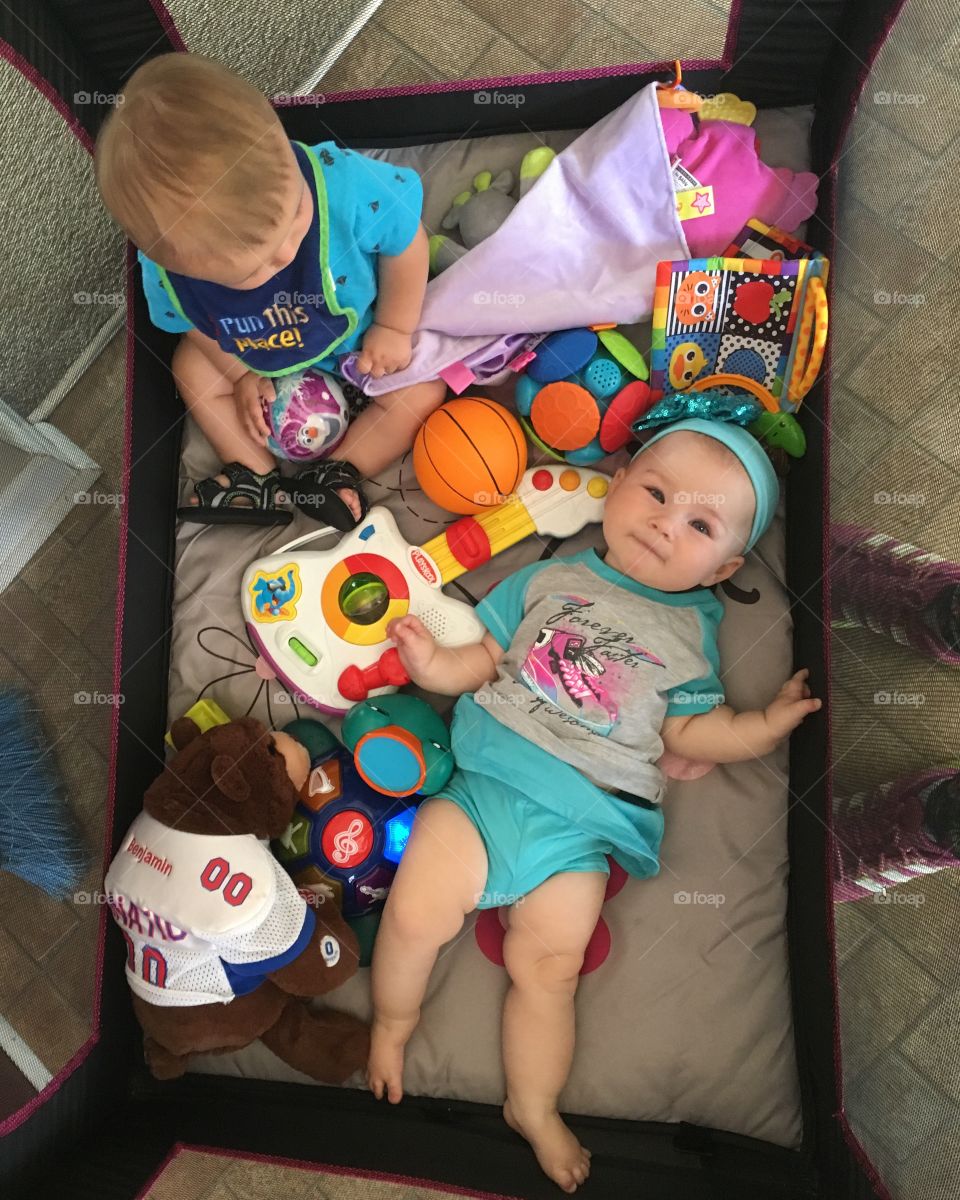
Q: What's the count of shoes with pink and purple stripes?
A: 2